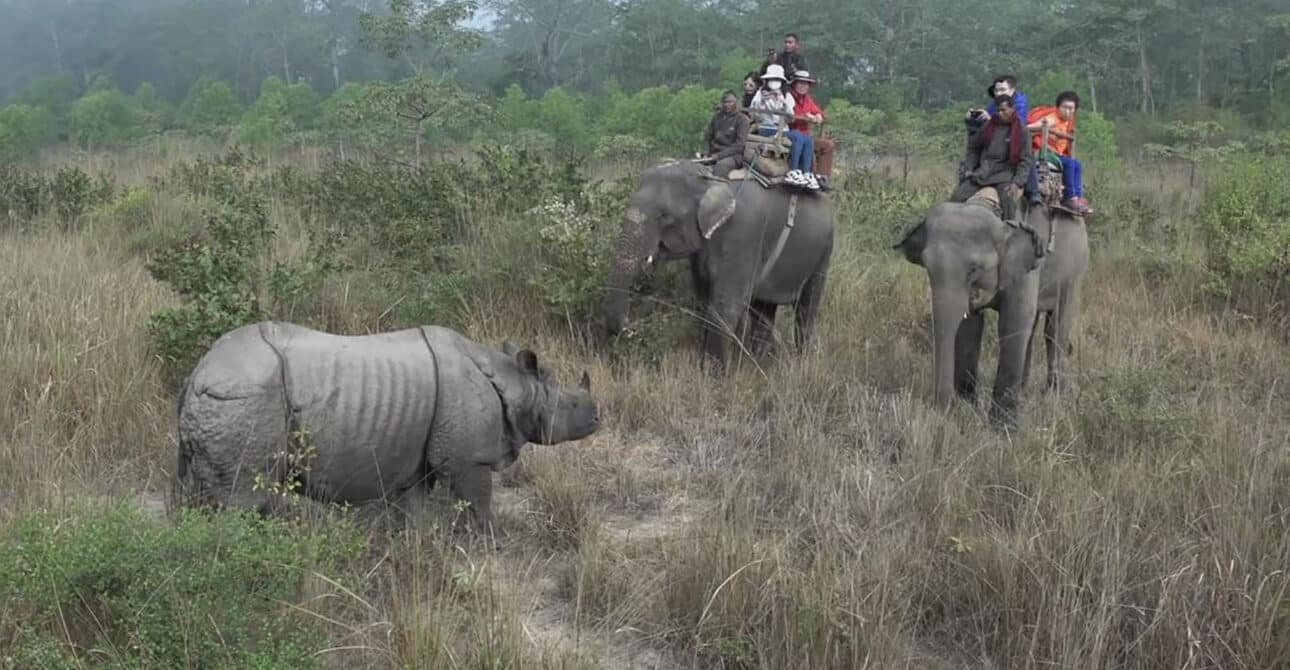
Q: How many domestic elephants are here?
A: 2